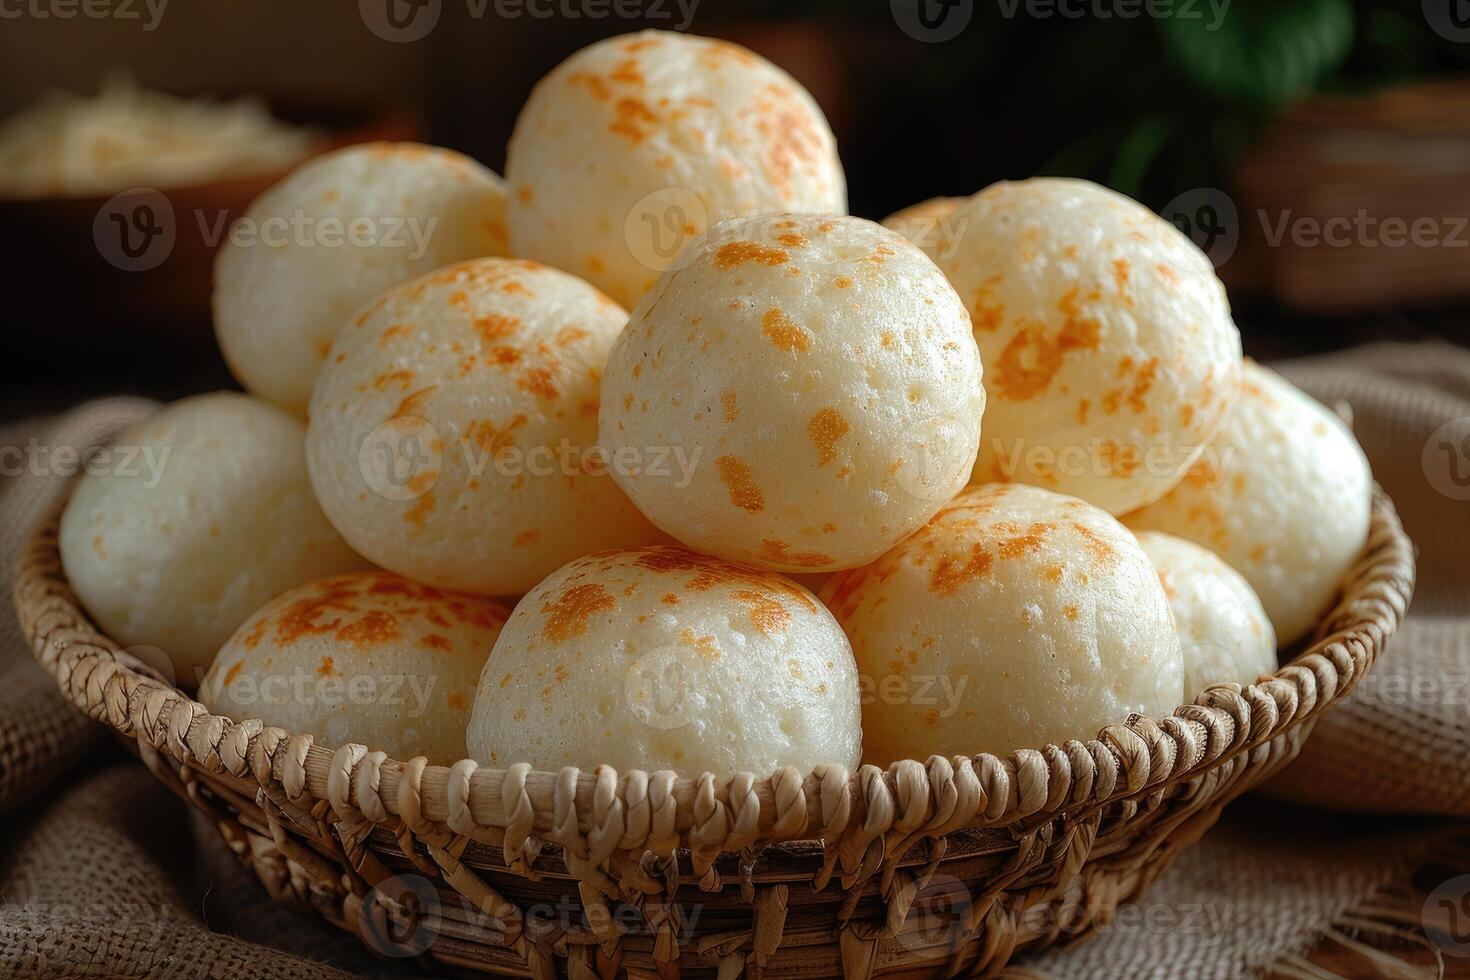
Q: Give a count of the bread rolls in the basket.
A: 12